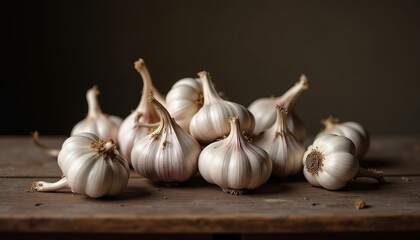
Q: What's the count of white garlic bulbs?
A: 11